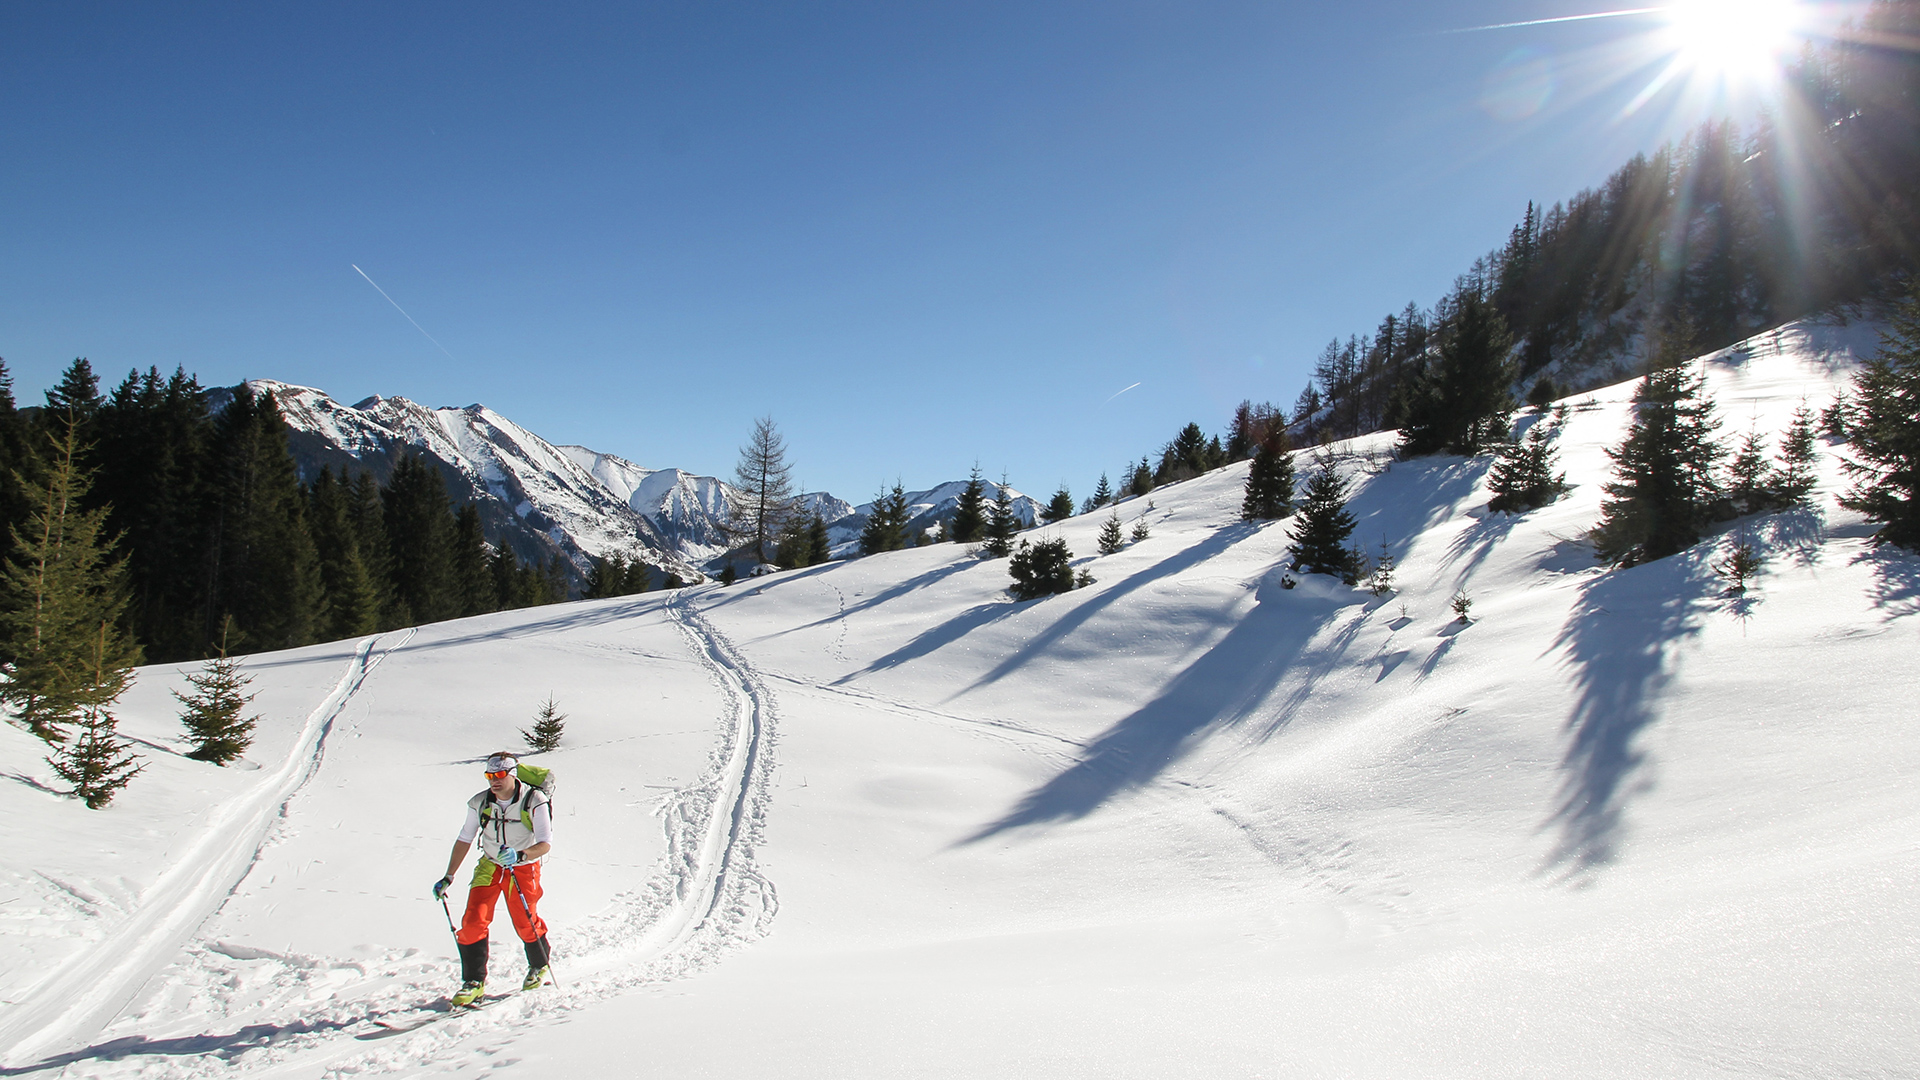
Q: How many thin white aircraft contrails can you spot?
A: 3